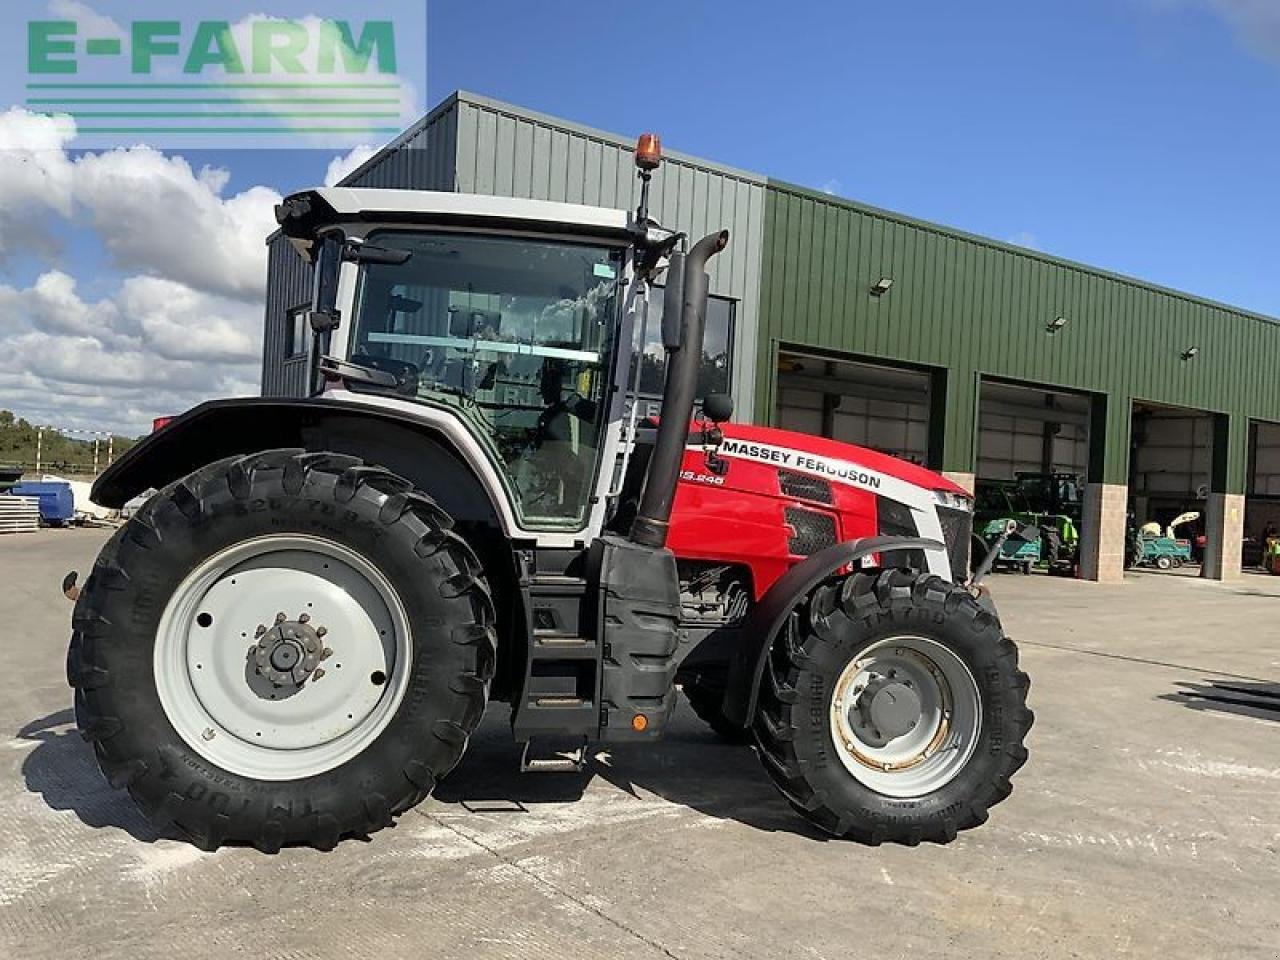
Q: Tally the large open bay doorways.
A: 4